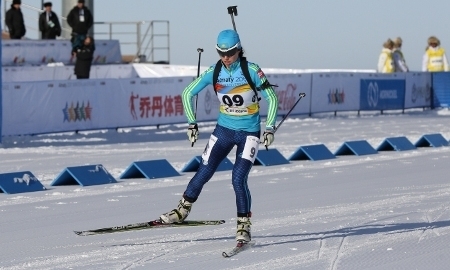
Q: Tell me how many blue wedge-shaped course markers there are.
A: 9